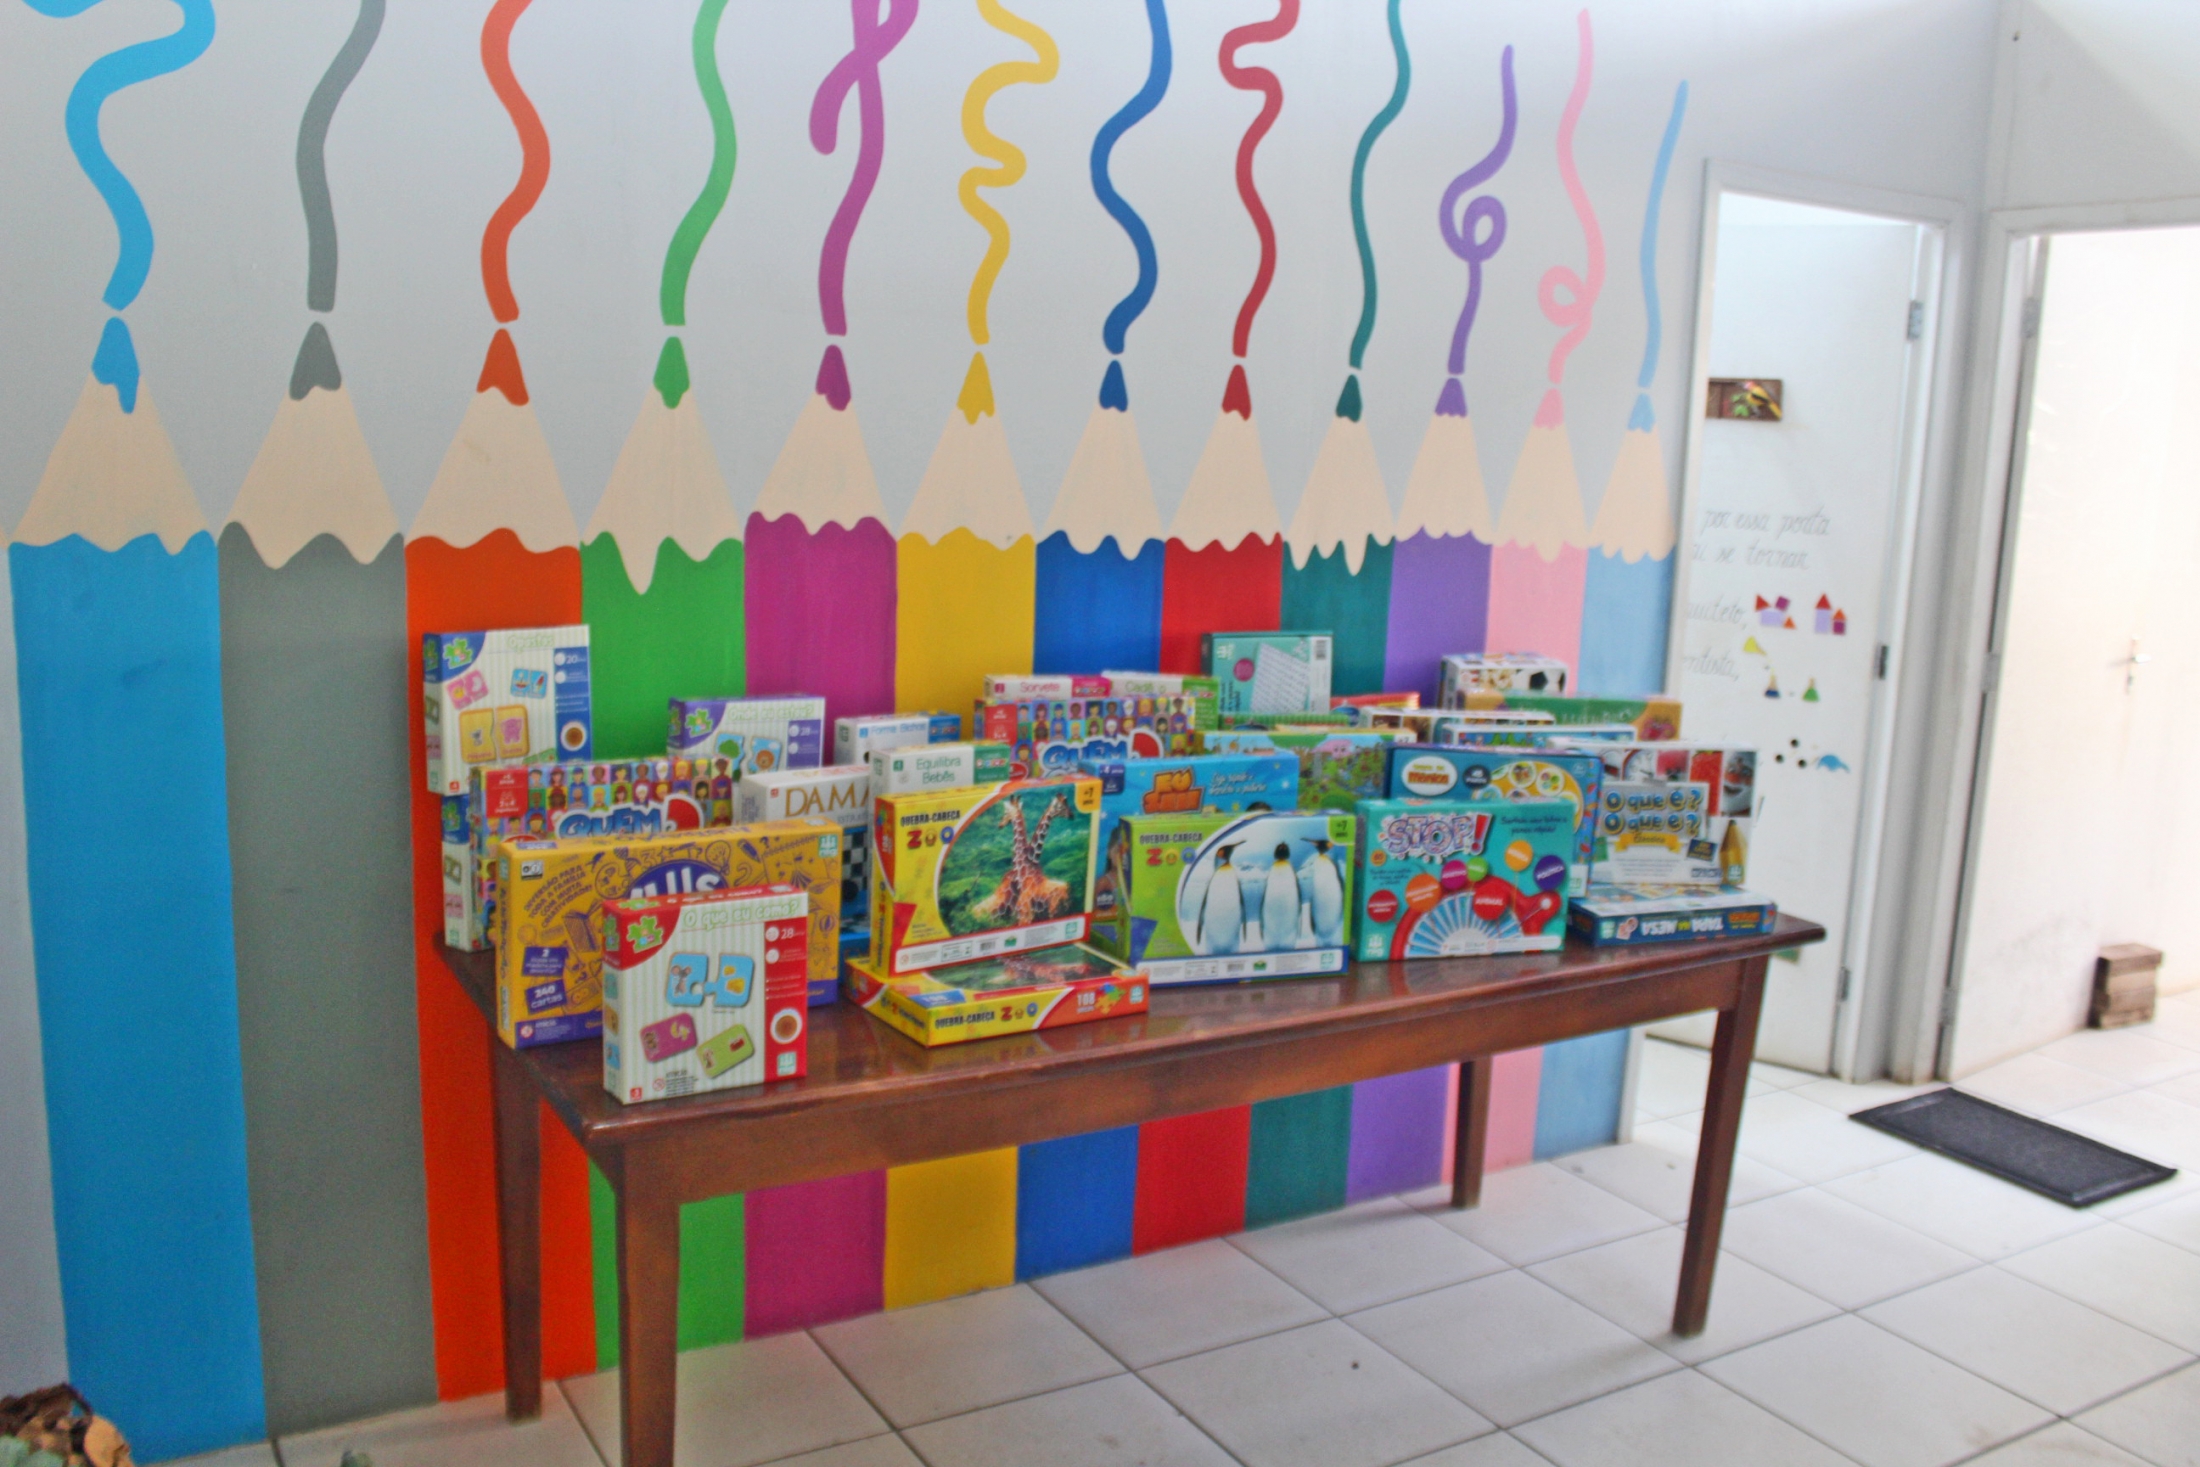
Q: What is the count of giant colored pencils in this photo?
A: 12